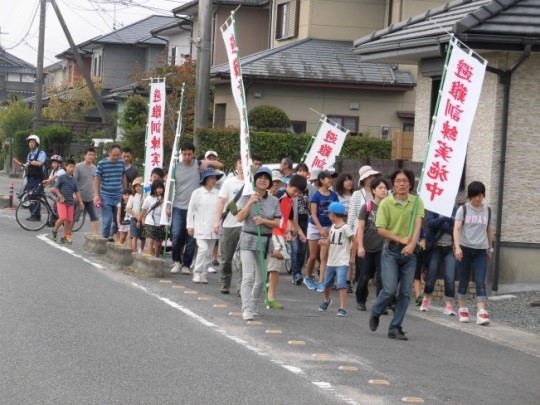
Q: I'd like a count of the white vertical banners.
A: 5